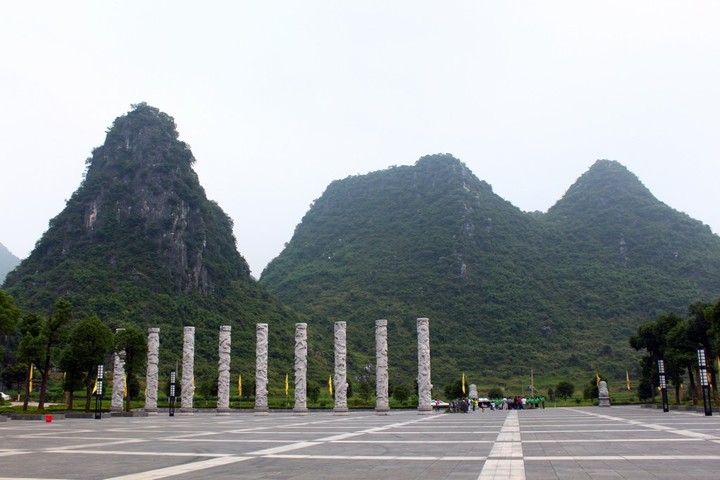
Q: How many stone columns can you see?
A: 9